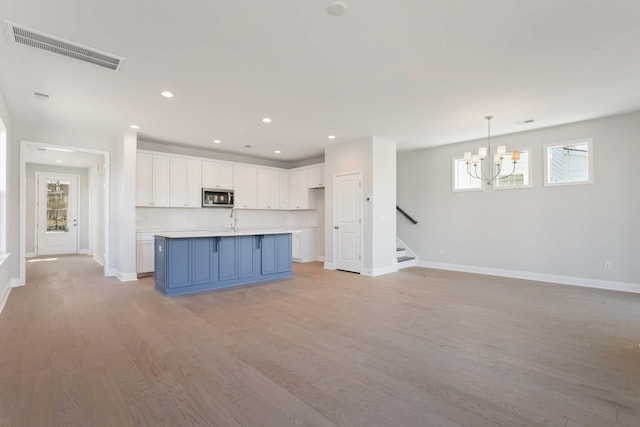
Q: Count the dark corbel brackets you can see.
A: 2